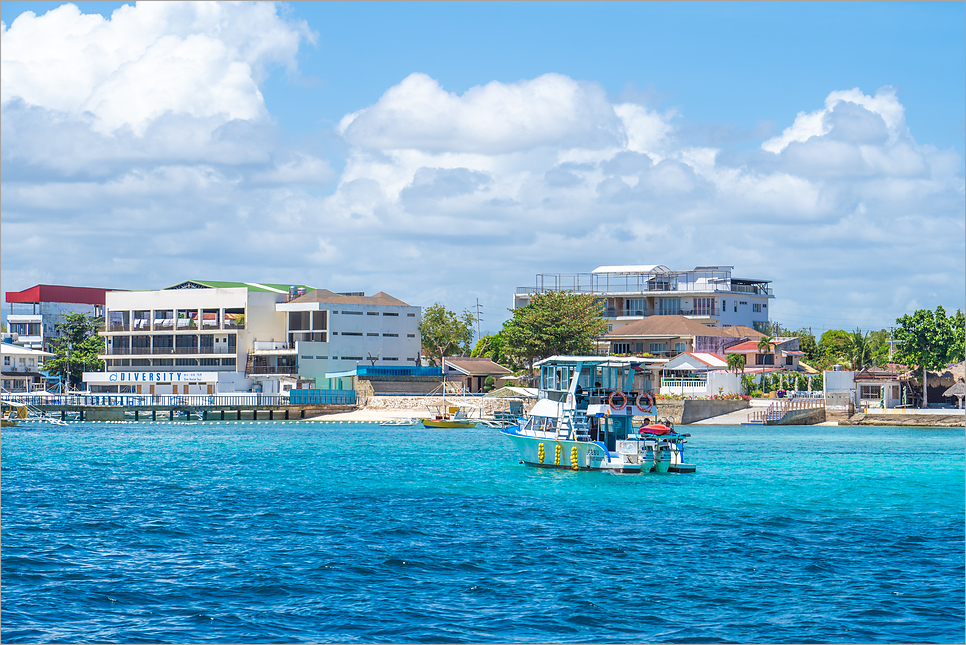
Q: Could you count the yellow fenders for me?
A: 3